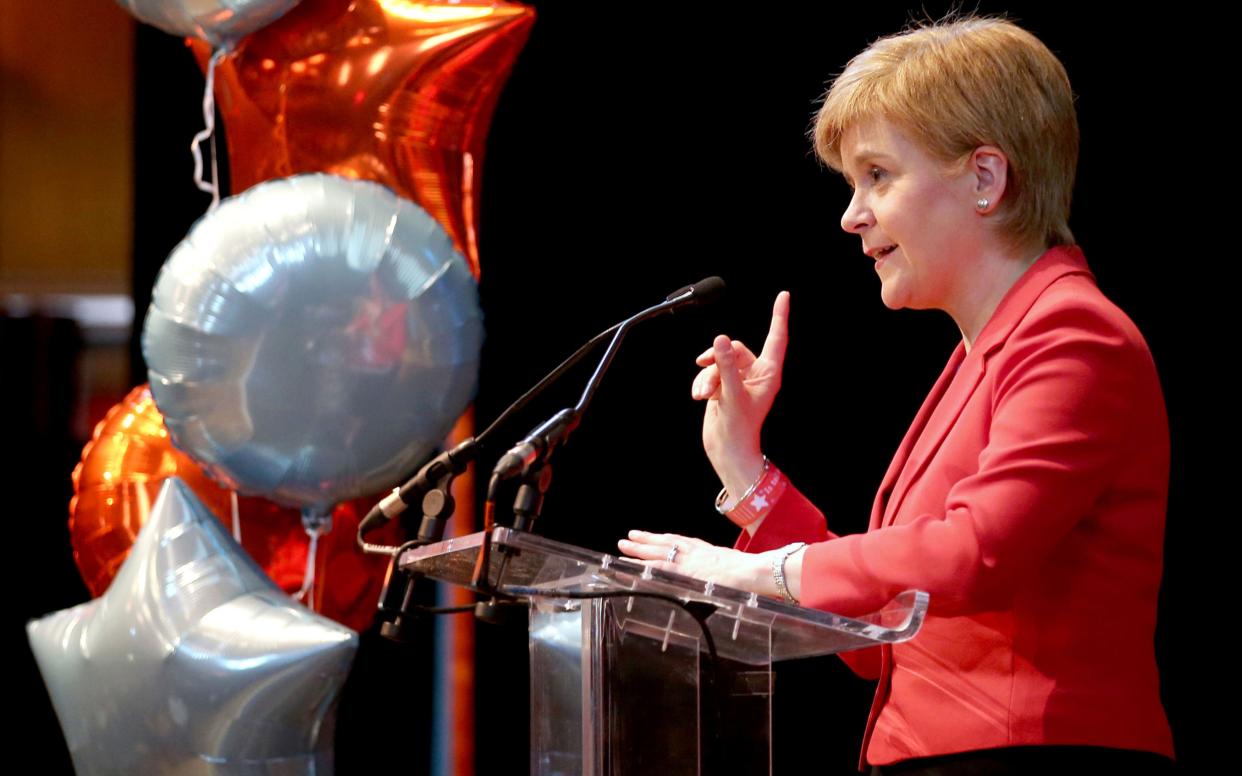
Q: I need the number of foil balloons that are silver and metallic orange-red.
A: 5